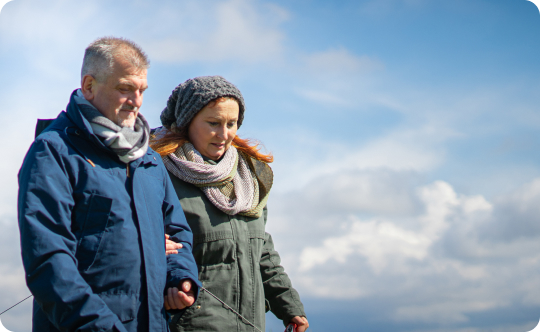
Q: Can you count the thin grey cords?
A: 2